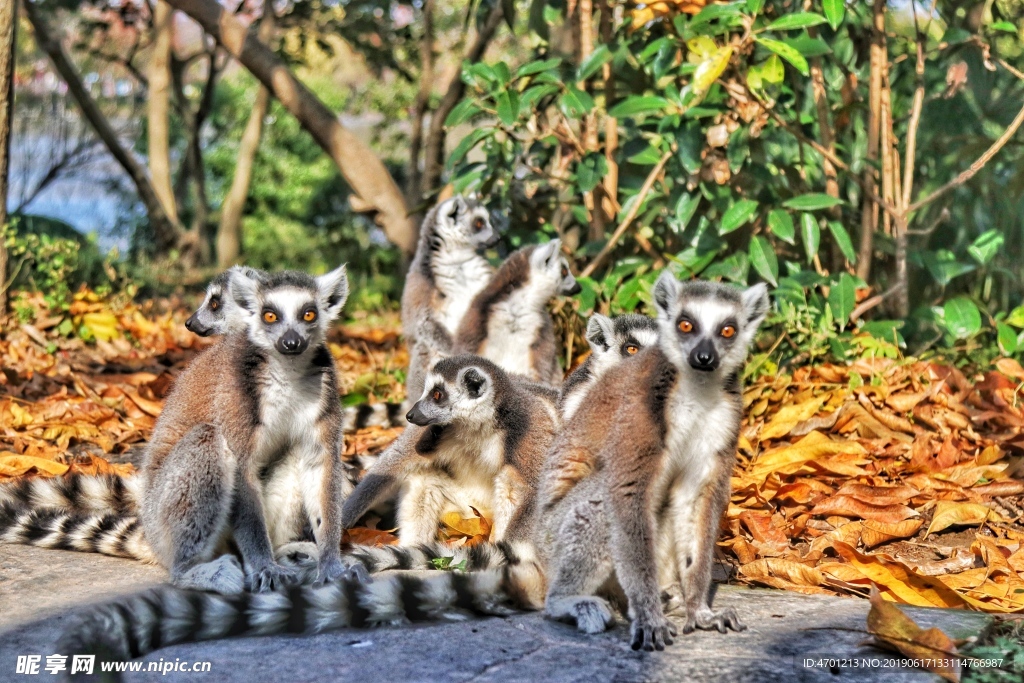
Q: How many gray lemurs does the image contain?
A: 7